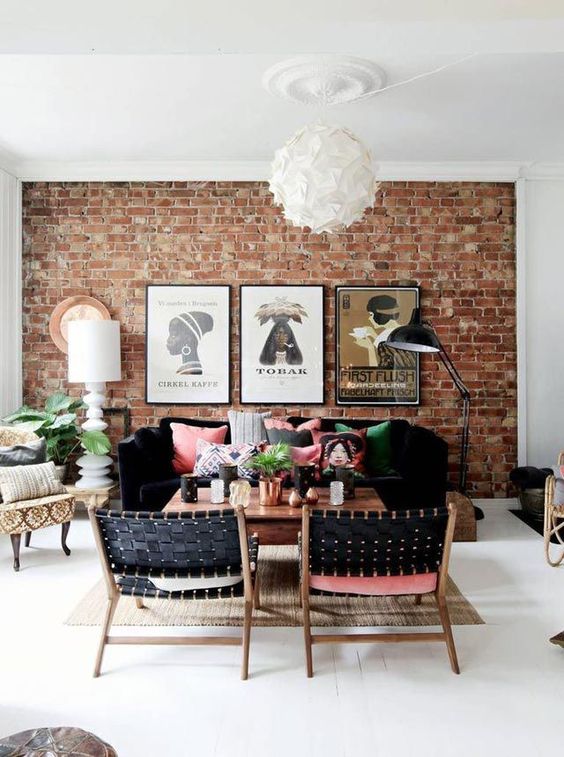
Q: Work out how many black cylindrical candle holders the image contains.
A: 4